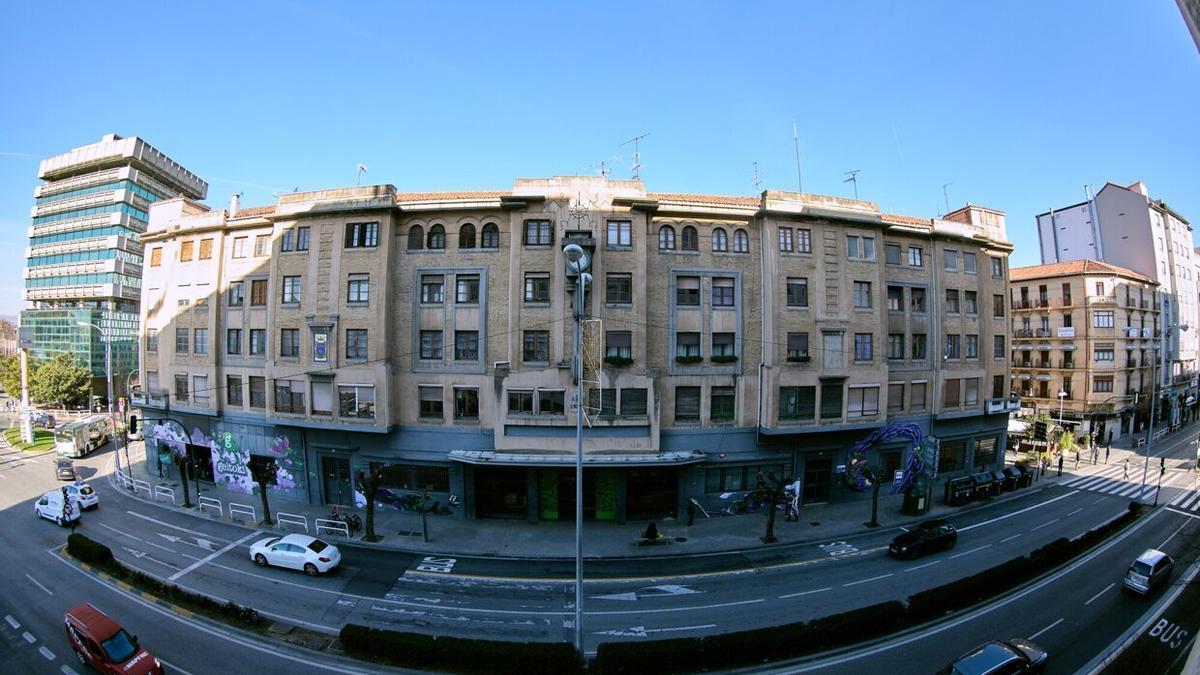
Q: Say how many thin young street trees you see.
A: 6